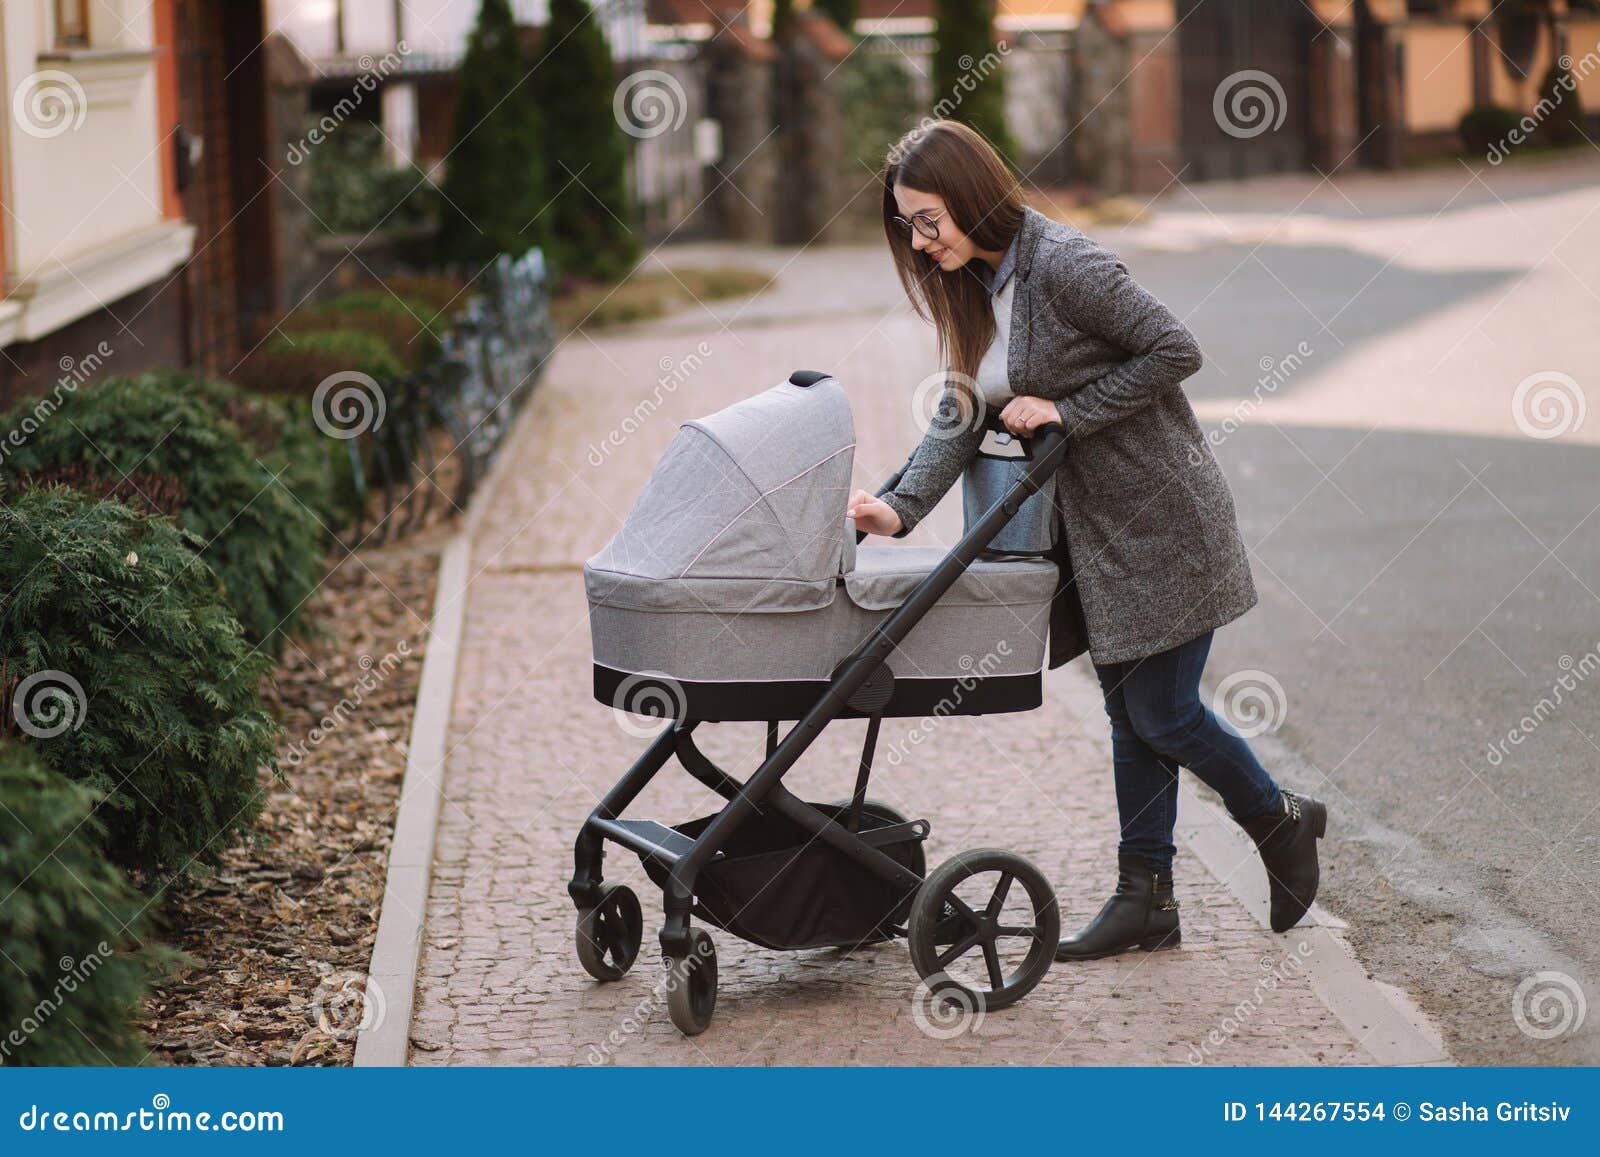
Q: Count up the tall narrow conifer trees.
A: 3